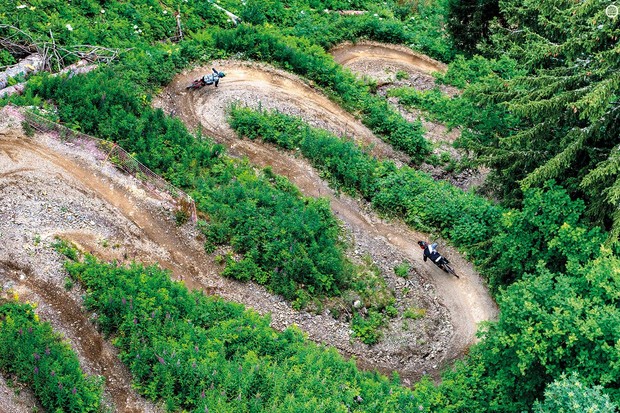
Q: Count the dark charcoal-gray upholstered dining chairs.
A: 0